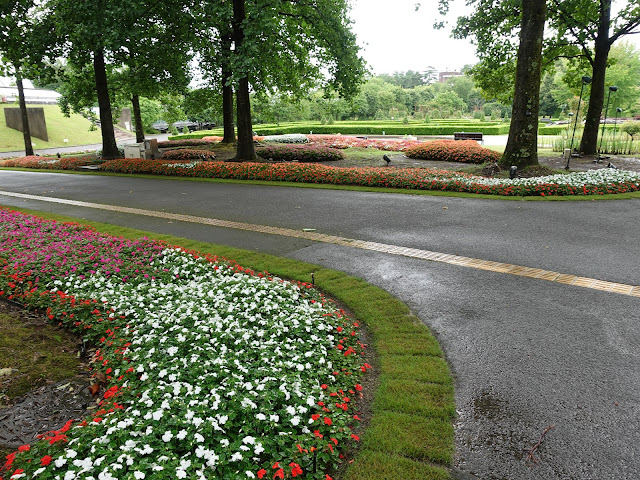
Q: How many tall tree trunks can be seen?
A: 7